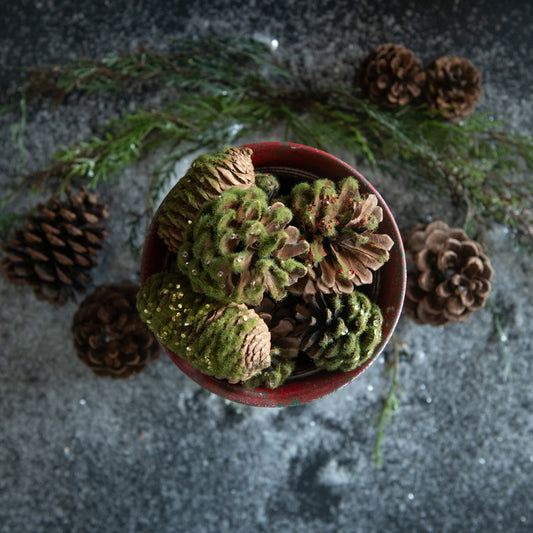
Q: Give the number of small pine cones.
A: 2